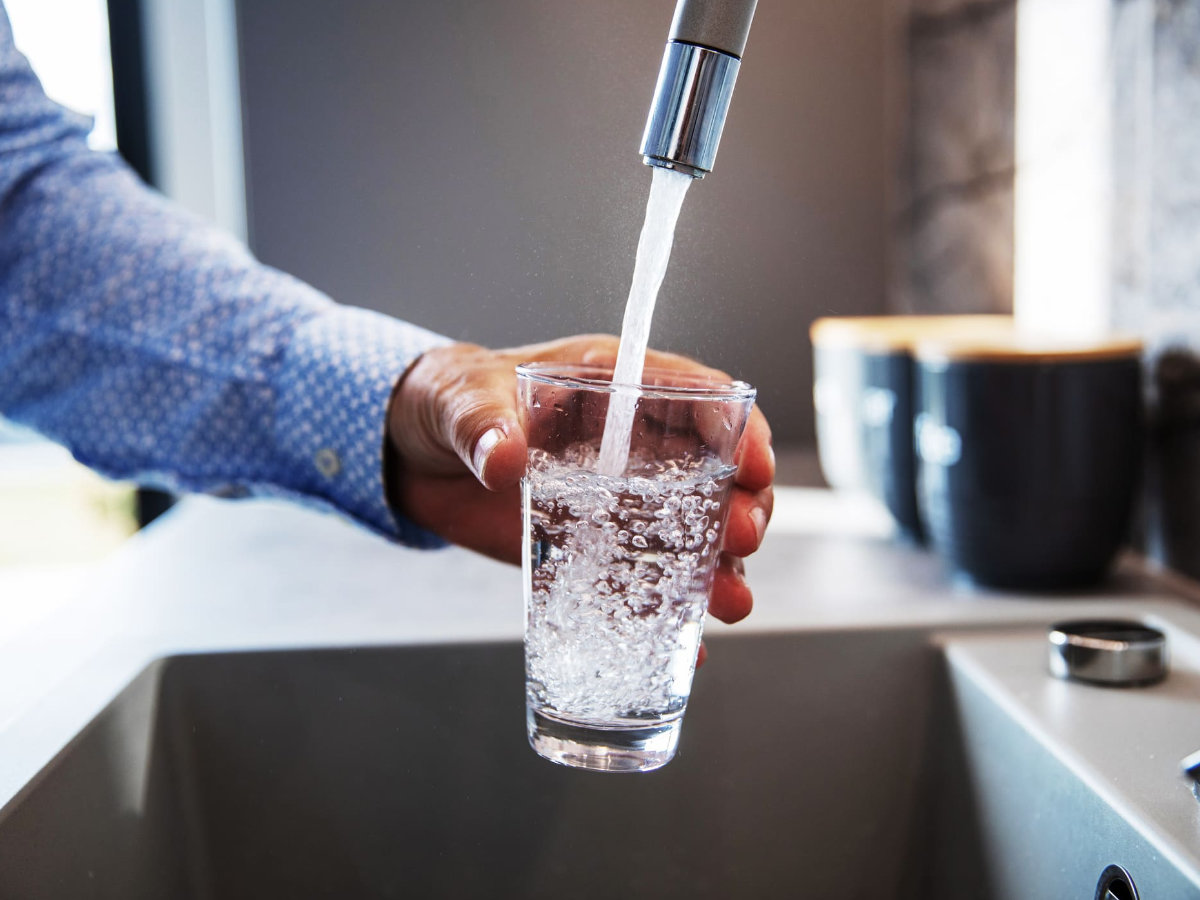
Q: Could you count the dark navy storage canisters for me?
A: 2